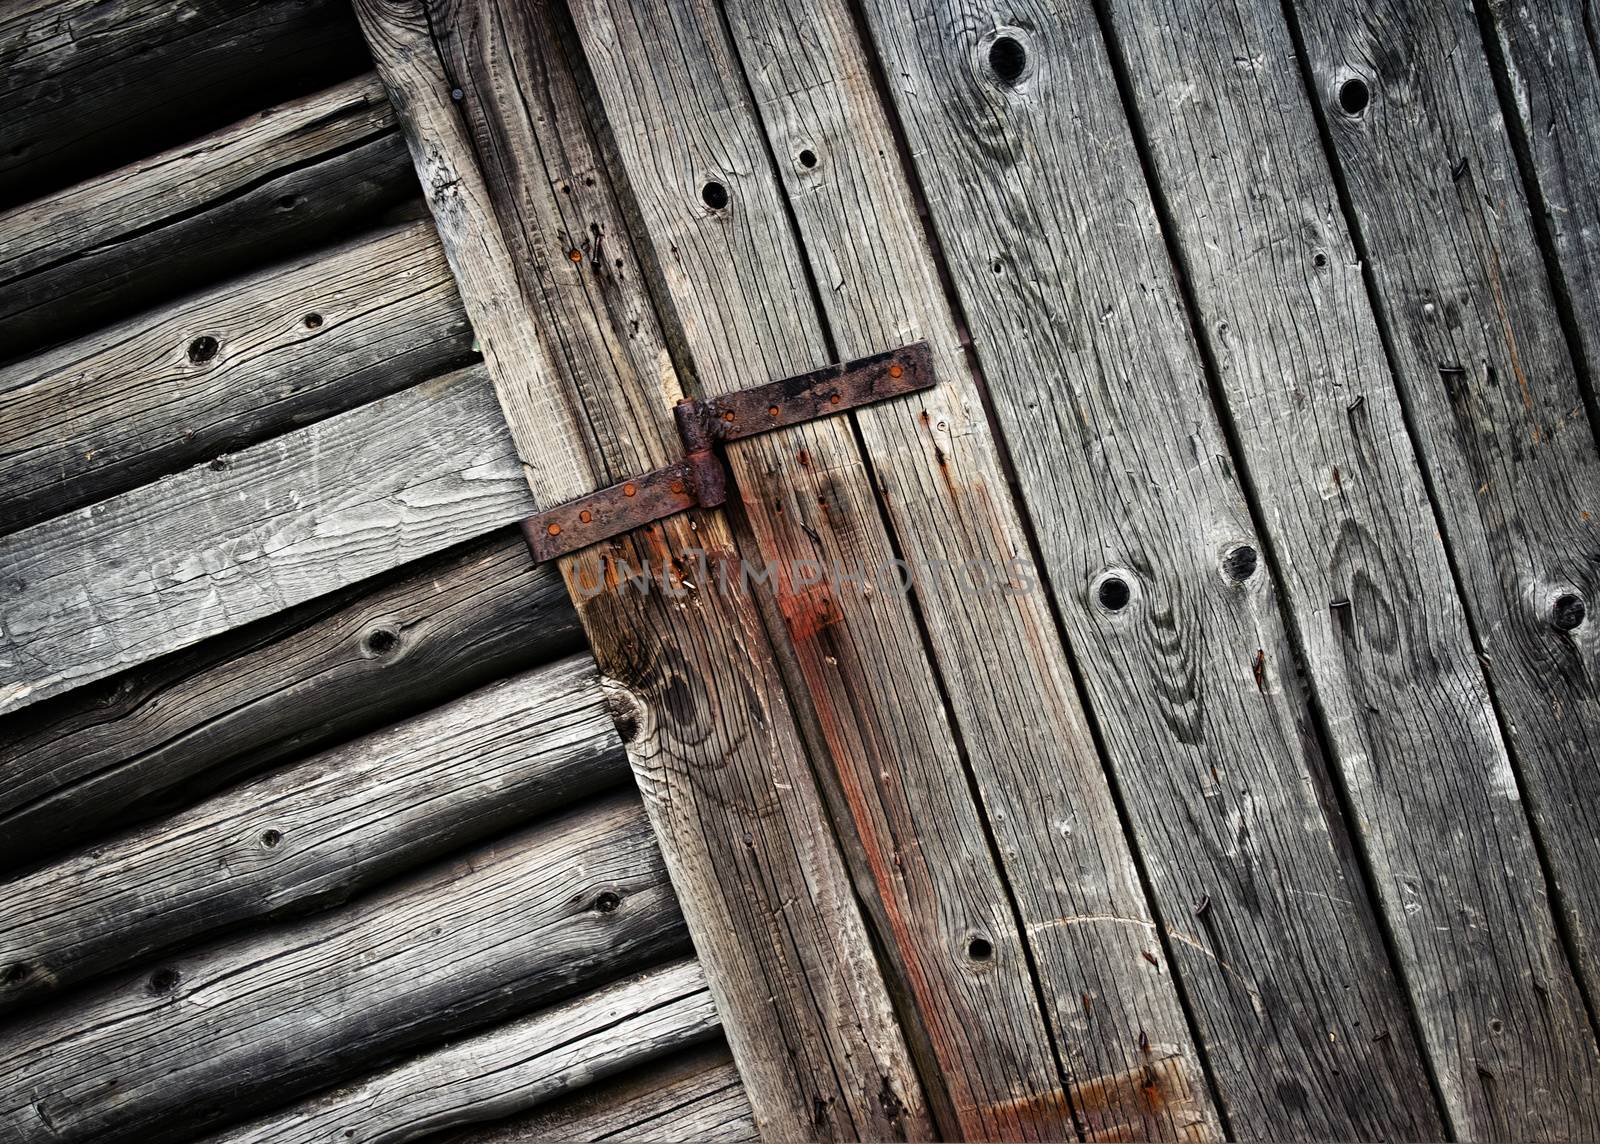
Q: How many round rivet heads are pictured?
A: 8